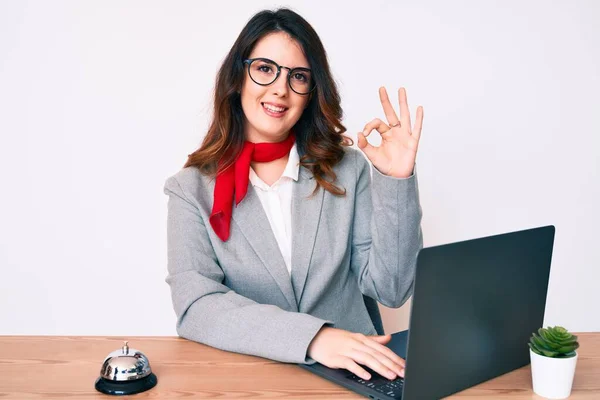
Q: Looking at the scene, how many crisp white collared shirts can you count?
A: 1